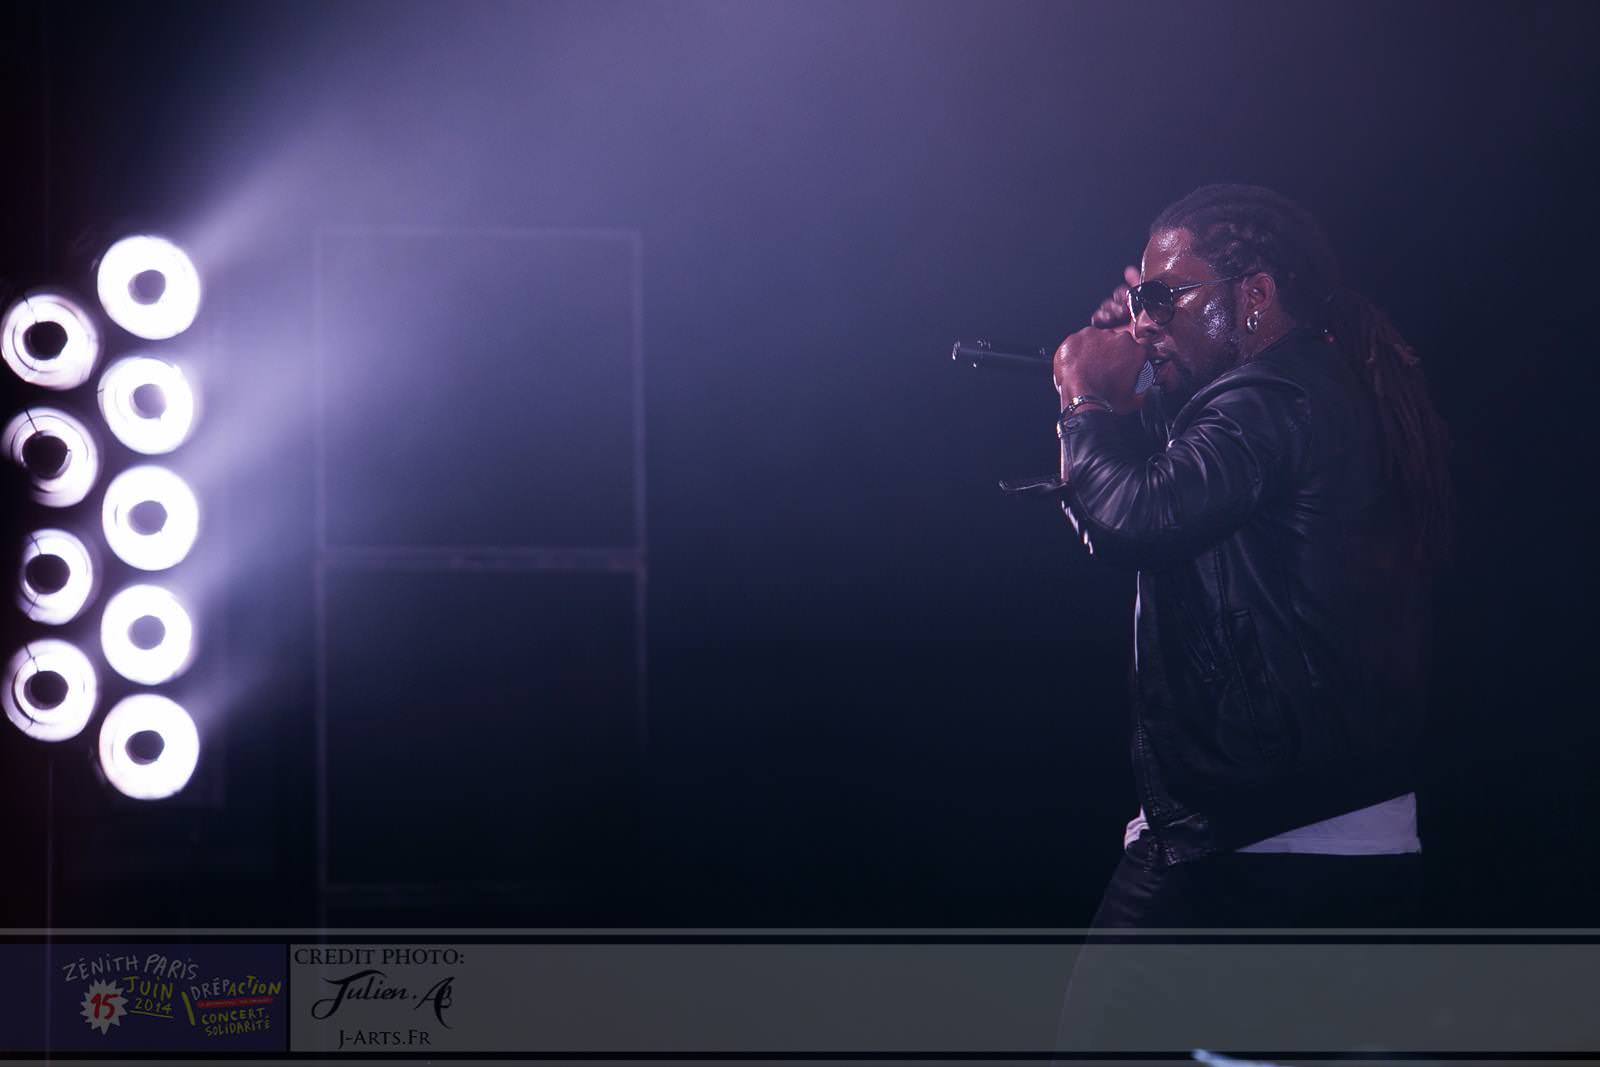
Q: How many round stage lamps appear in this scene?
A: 9